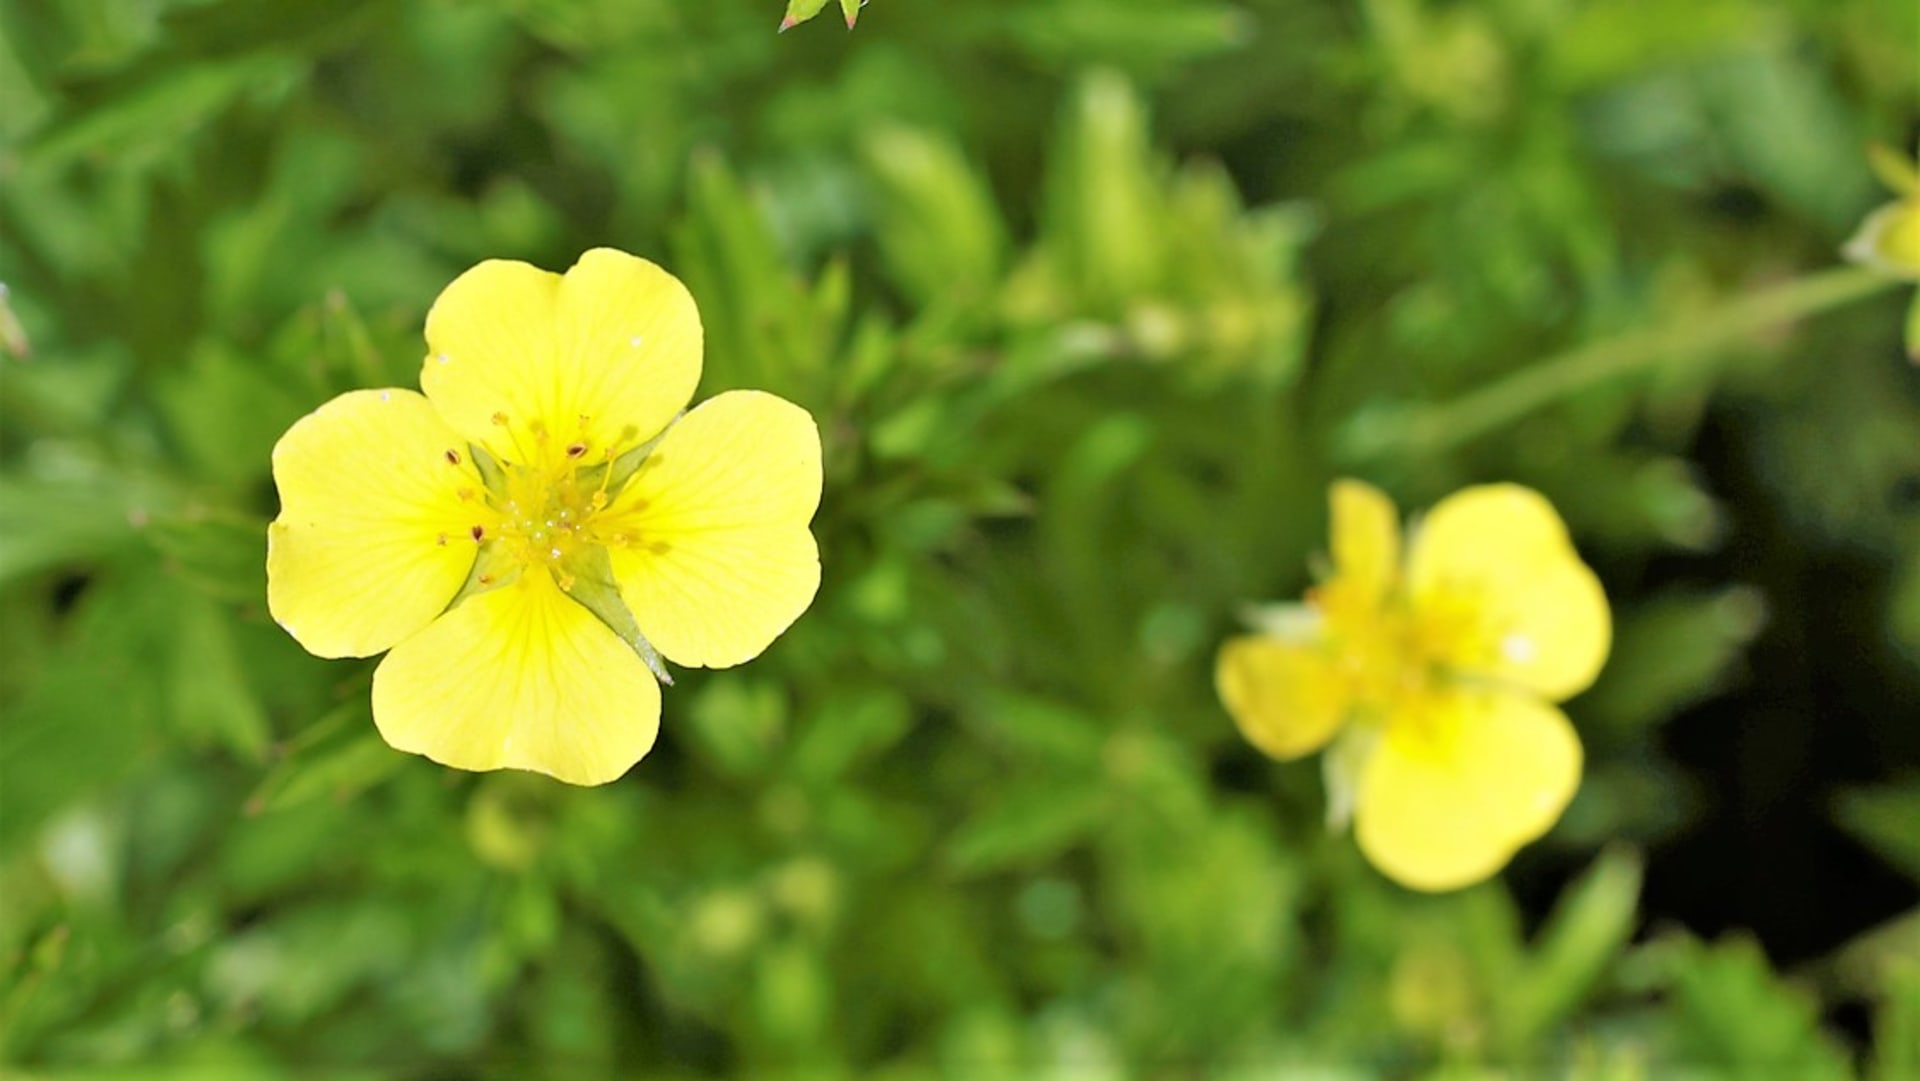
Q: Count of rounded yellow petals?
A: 8